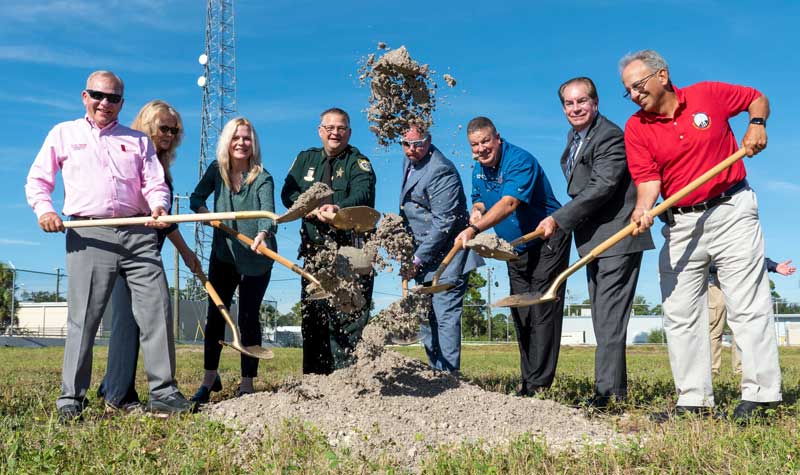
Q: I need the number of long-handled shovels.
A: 8